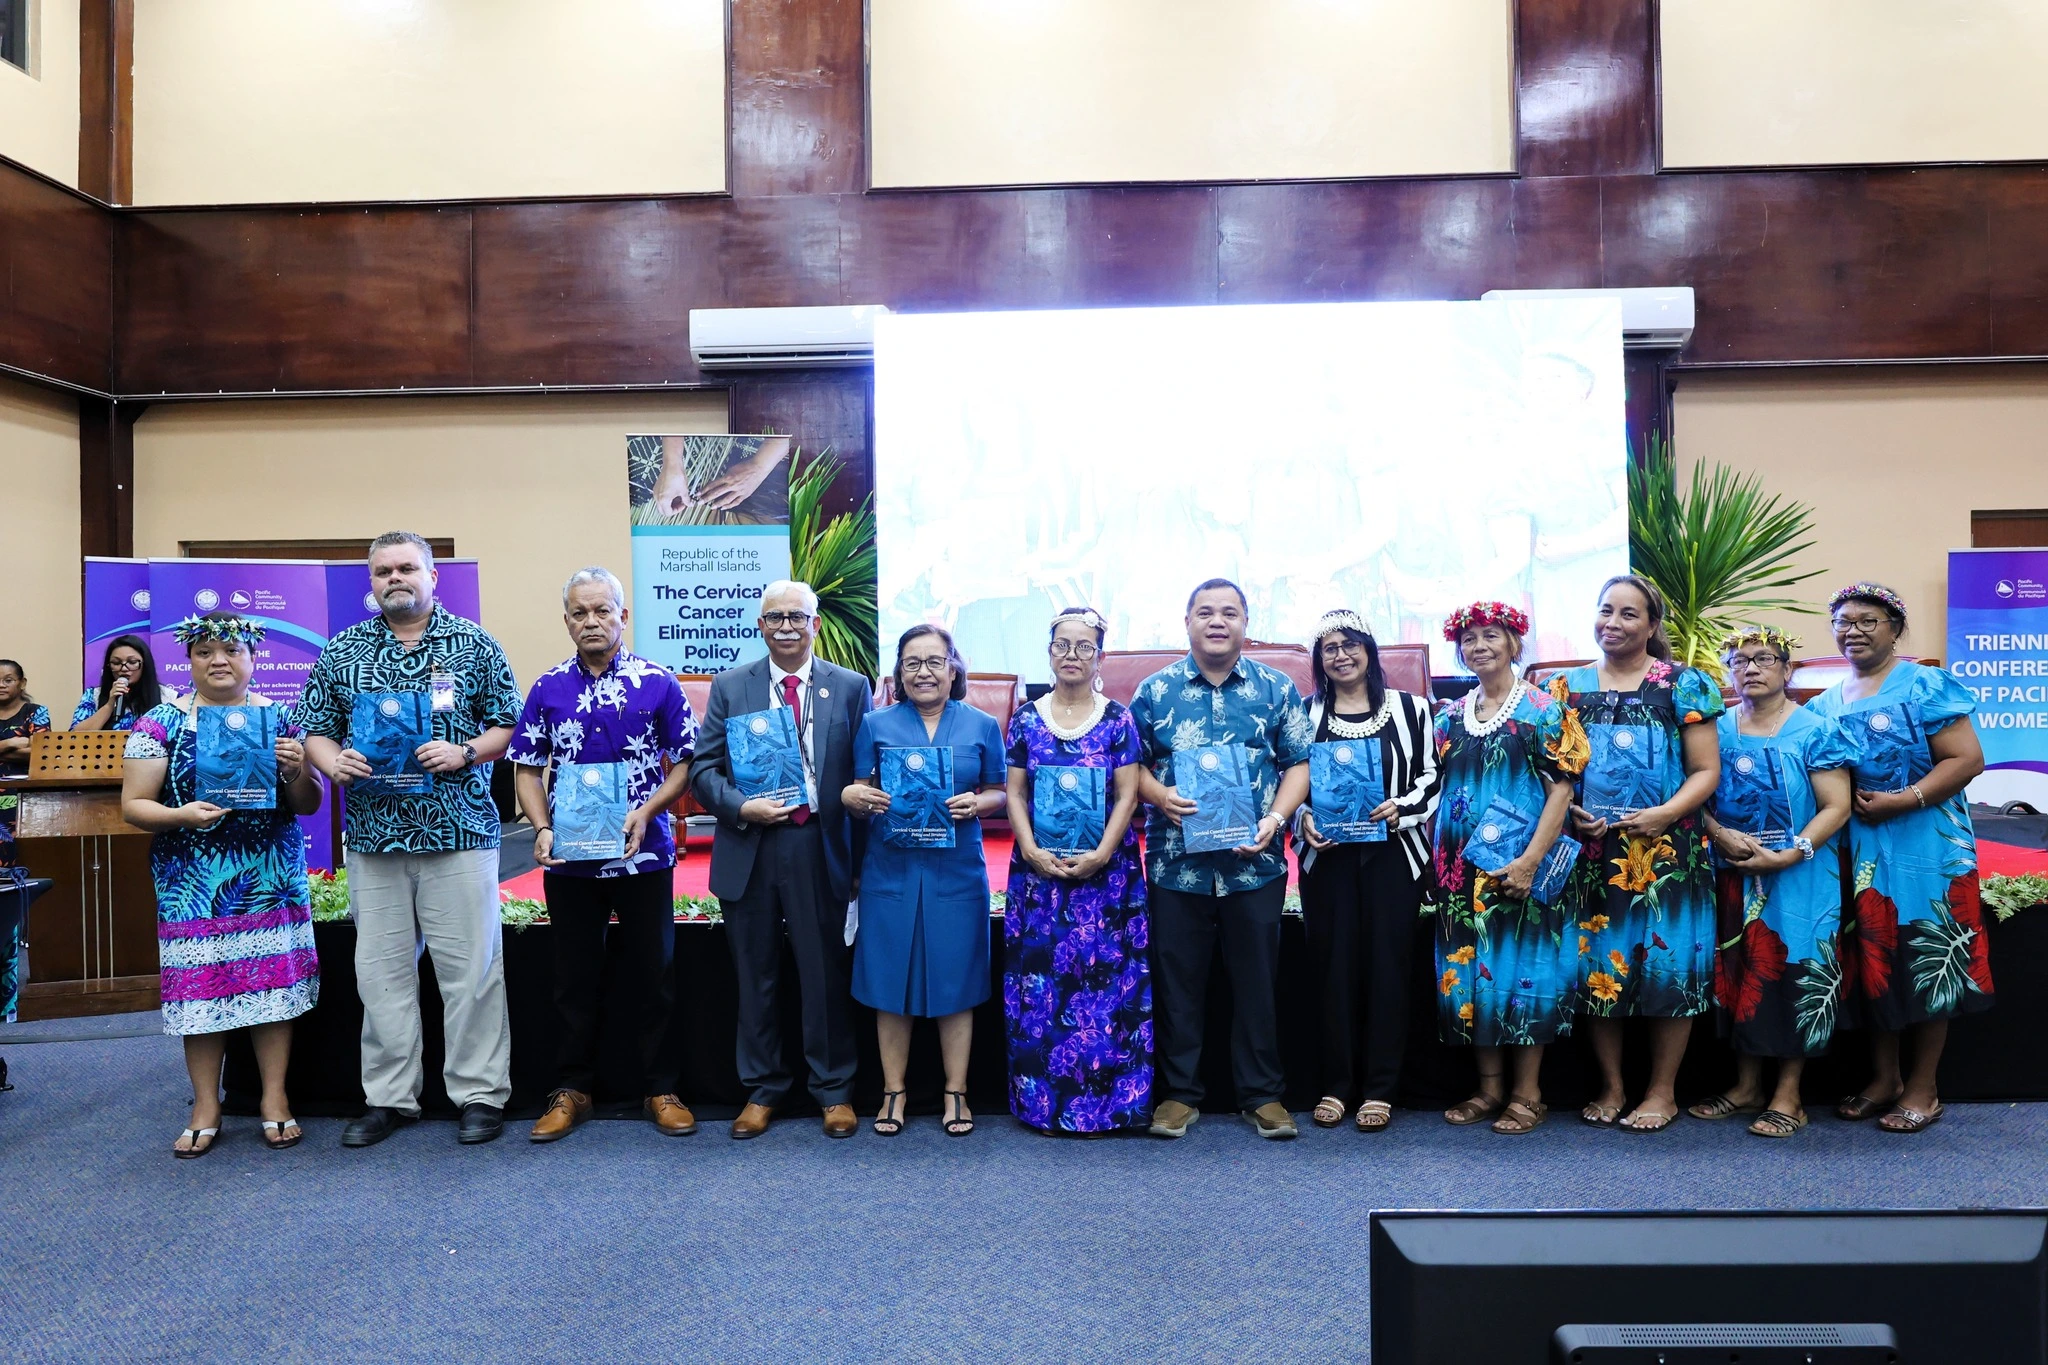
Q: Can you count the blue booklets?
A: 12